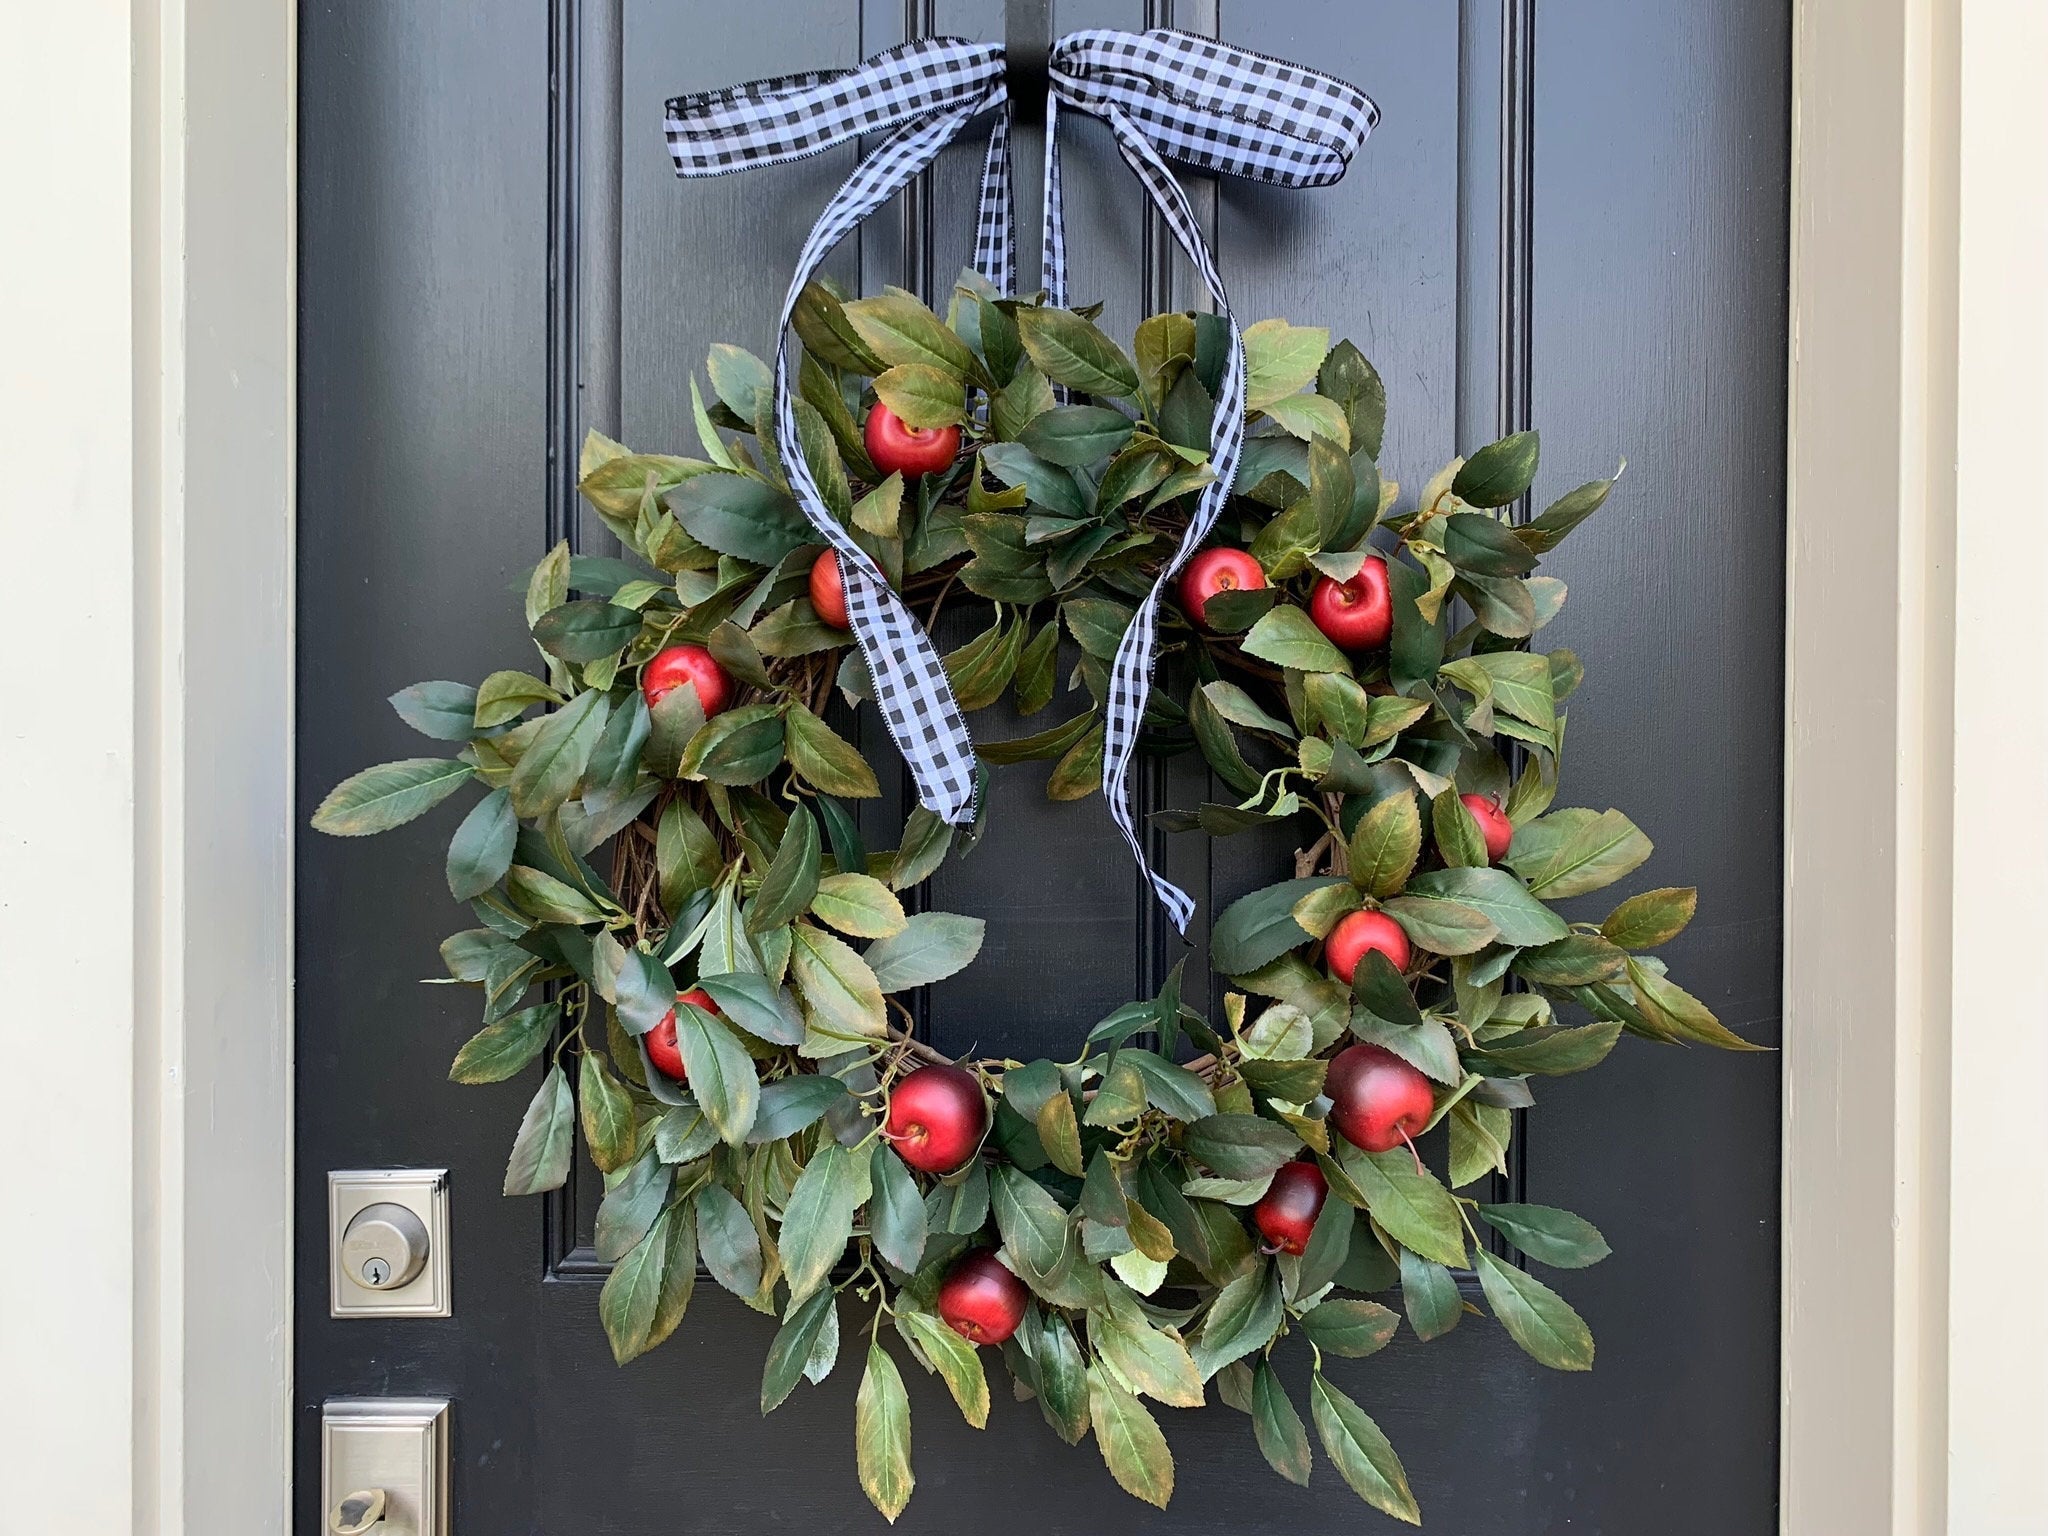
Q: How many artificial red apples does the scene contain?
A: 12